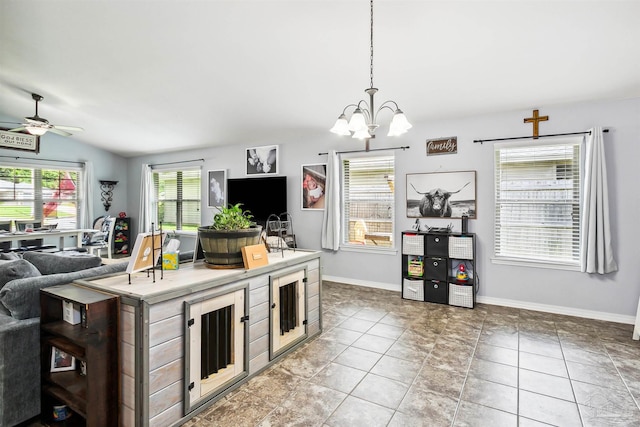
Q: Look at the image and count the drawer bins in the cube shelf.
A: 7